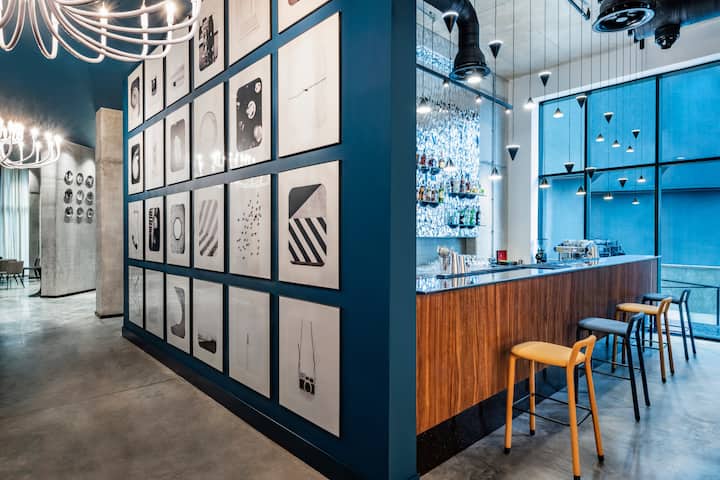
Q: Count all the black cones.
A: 10